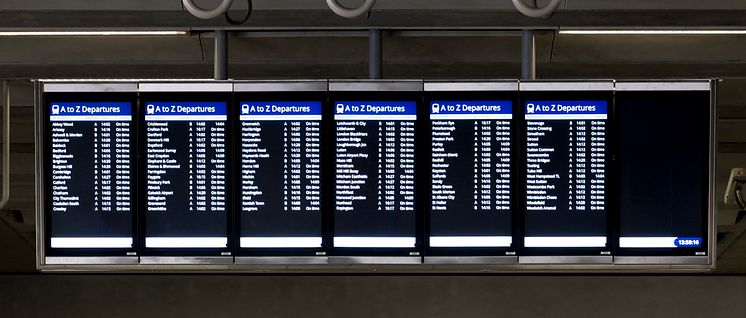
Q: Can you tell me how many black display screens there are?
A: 7